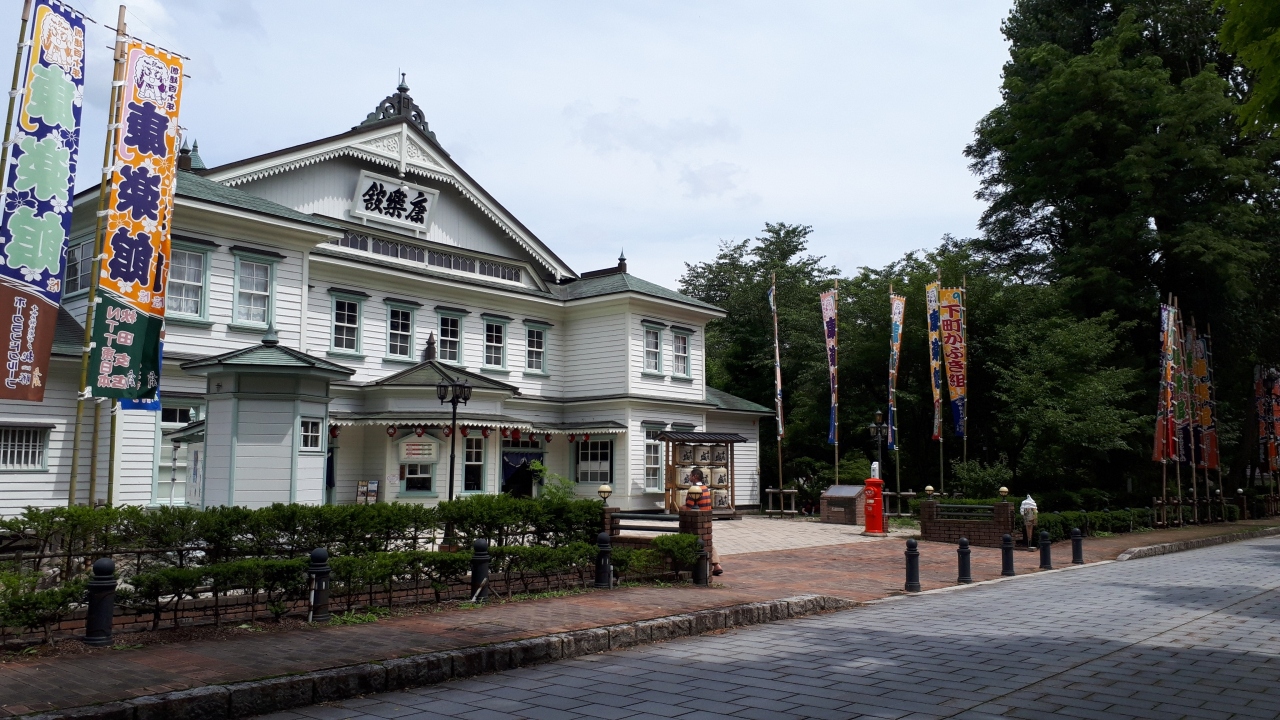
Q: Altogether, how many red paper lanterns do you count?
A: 12